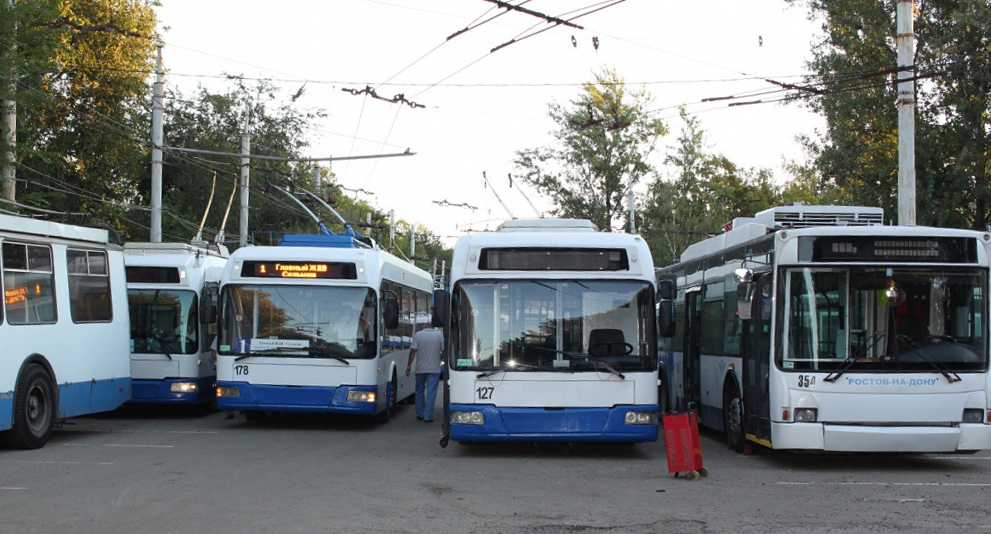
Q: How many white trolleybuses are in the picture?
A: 5